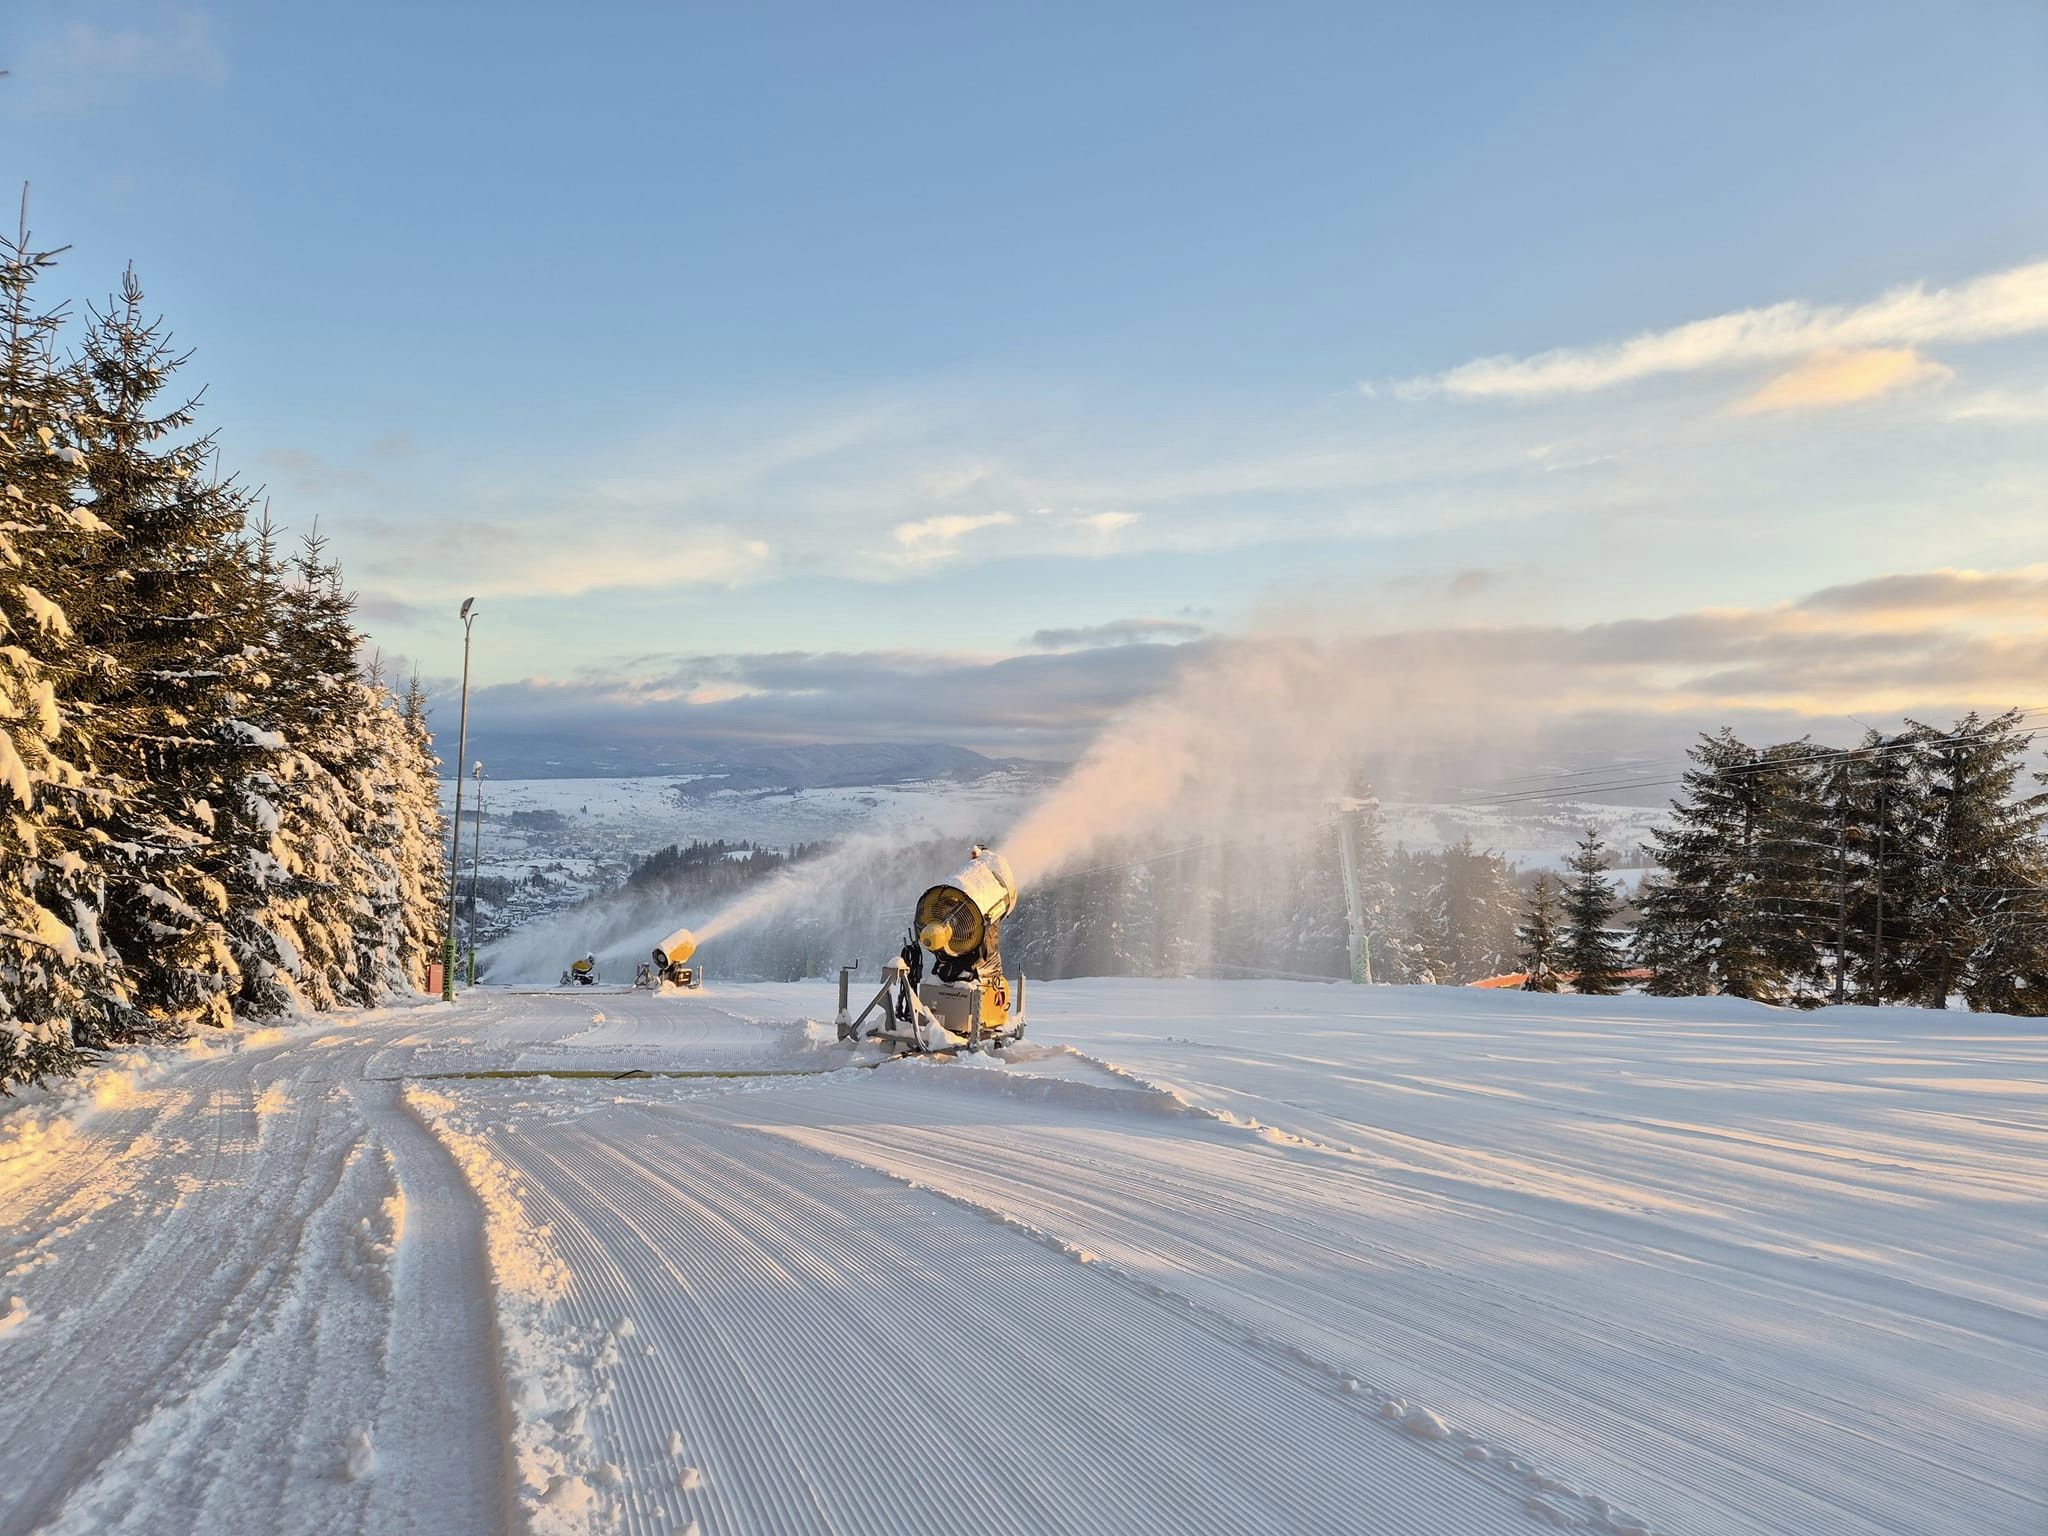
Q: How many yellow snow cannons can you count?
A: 3